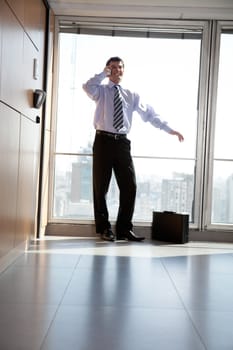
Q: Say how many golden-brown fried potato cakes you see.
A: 0